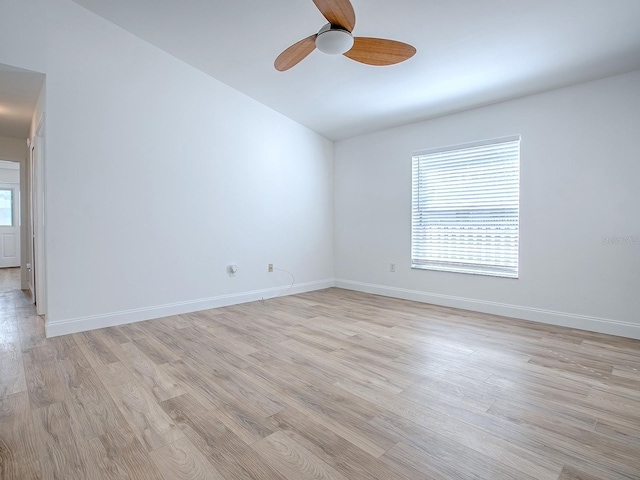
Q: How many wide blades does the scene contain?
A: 3